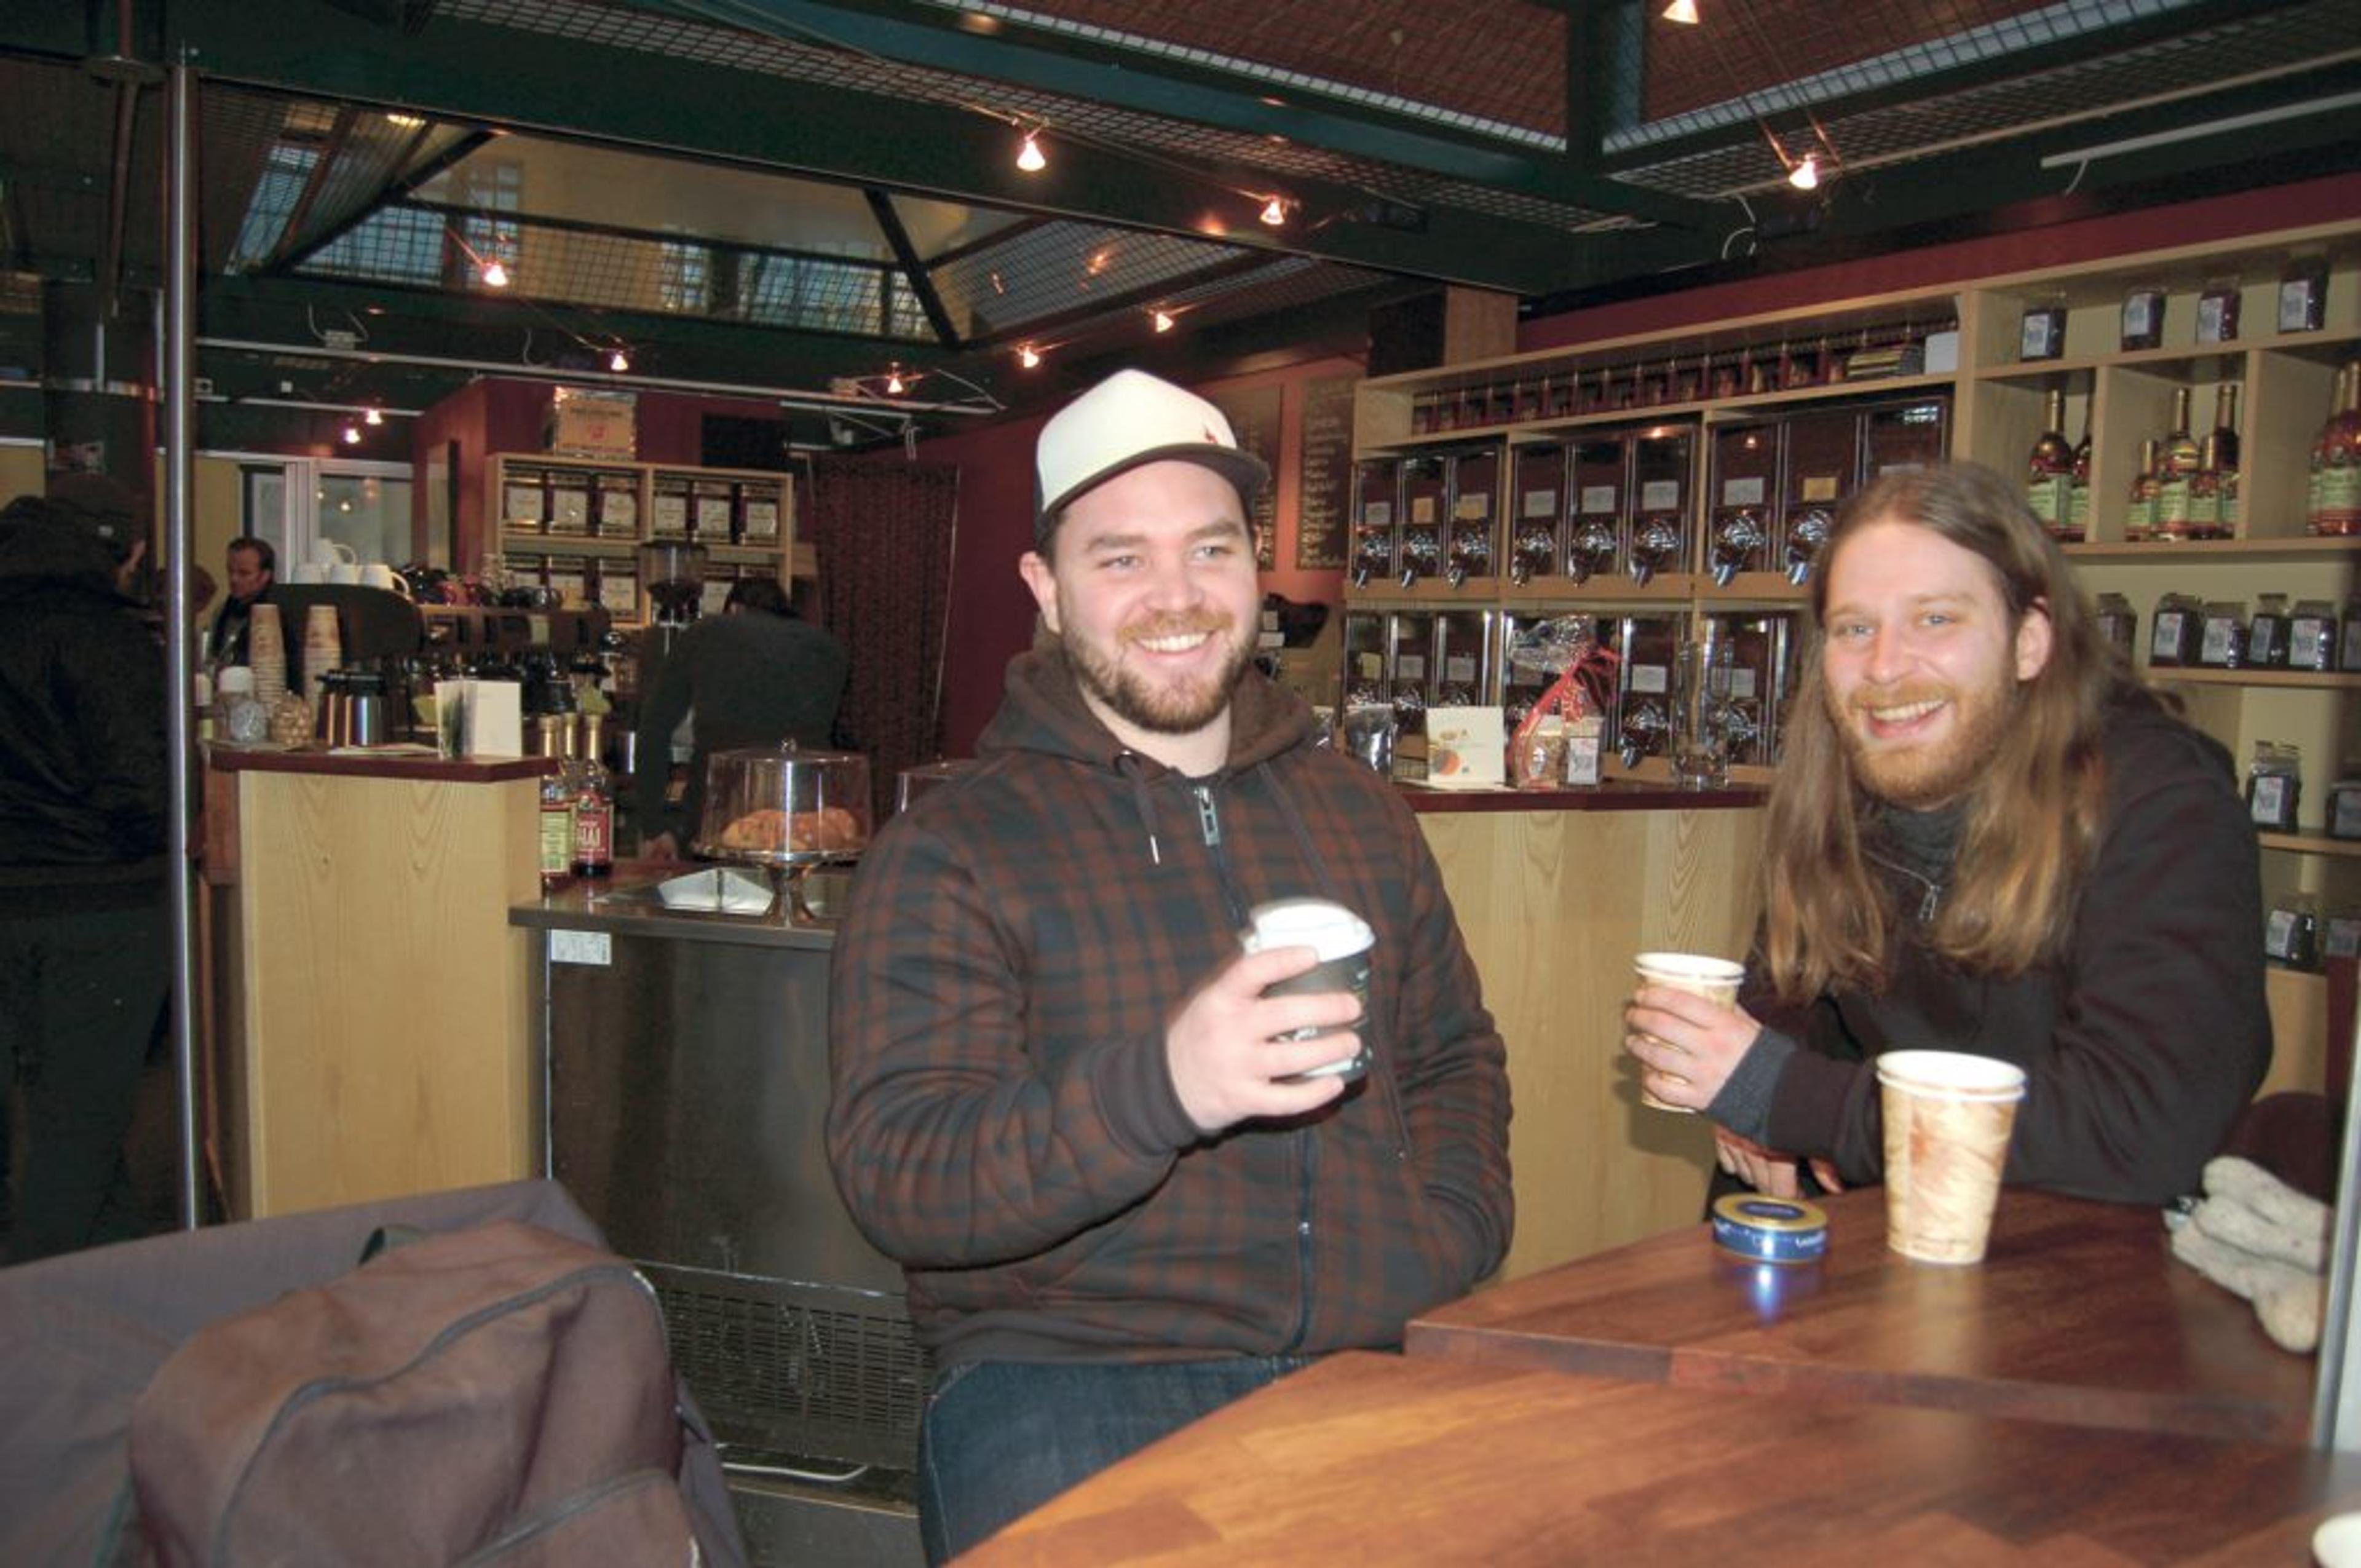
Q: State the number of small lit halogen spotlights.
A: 11